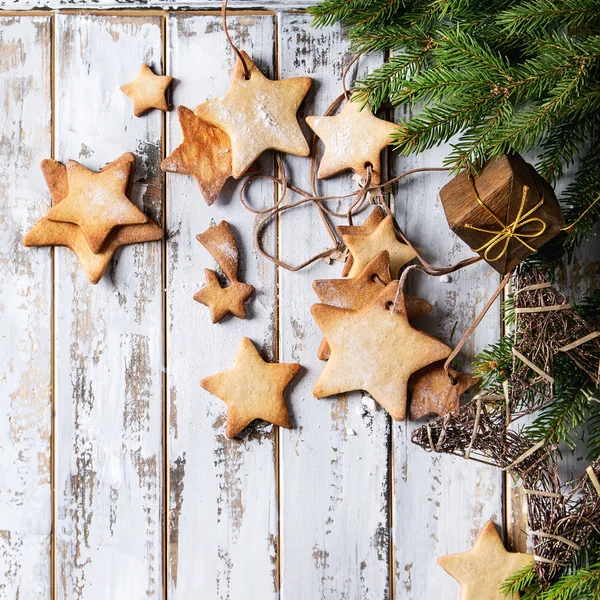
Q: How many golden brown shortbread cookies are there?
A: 14